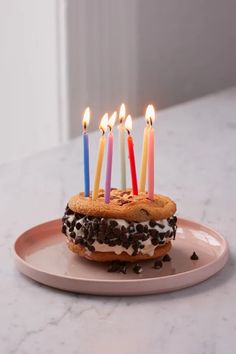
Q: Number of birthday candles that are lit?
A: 7